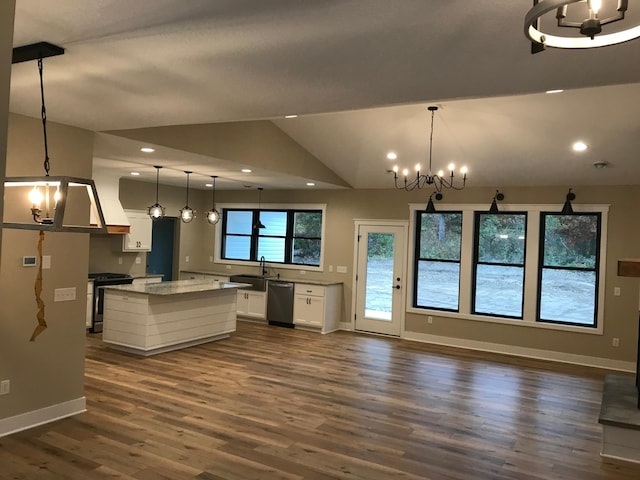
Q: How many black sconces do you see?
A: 3